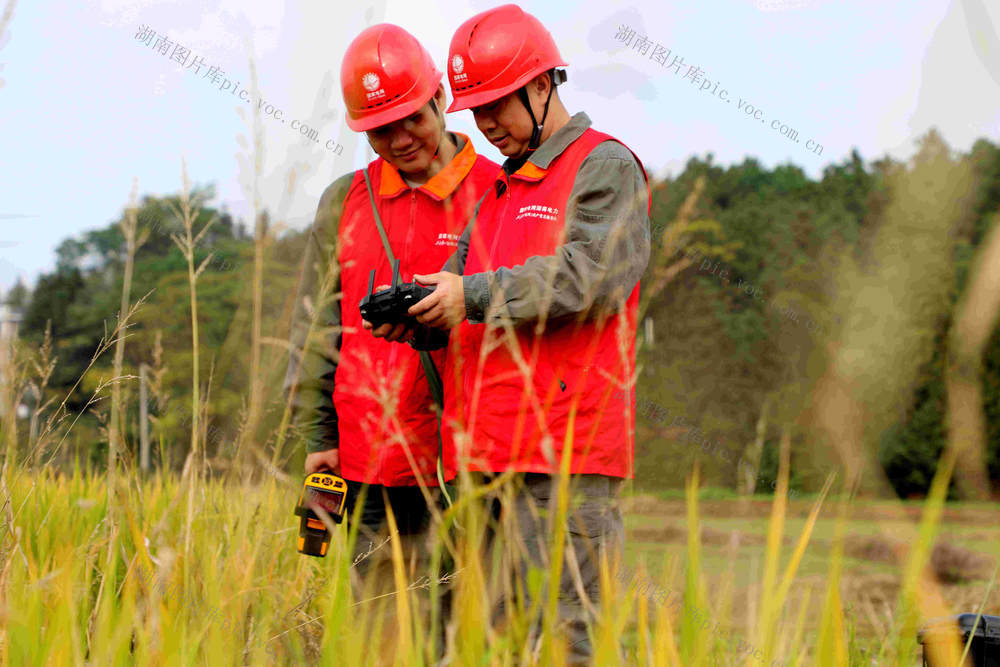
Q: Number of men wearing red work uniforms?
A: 2